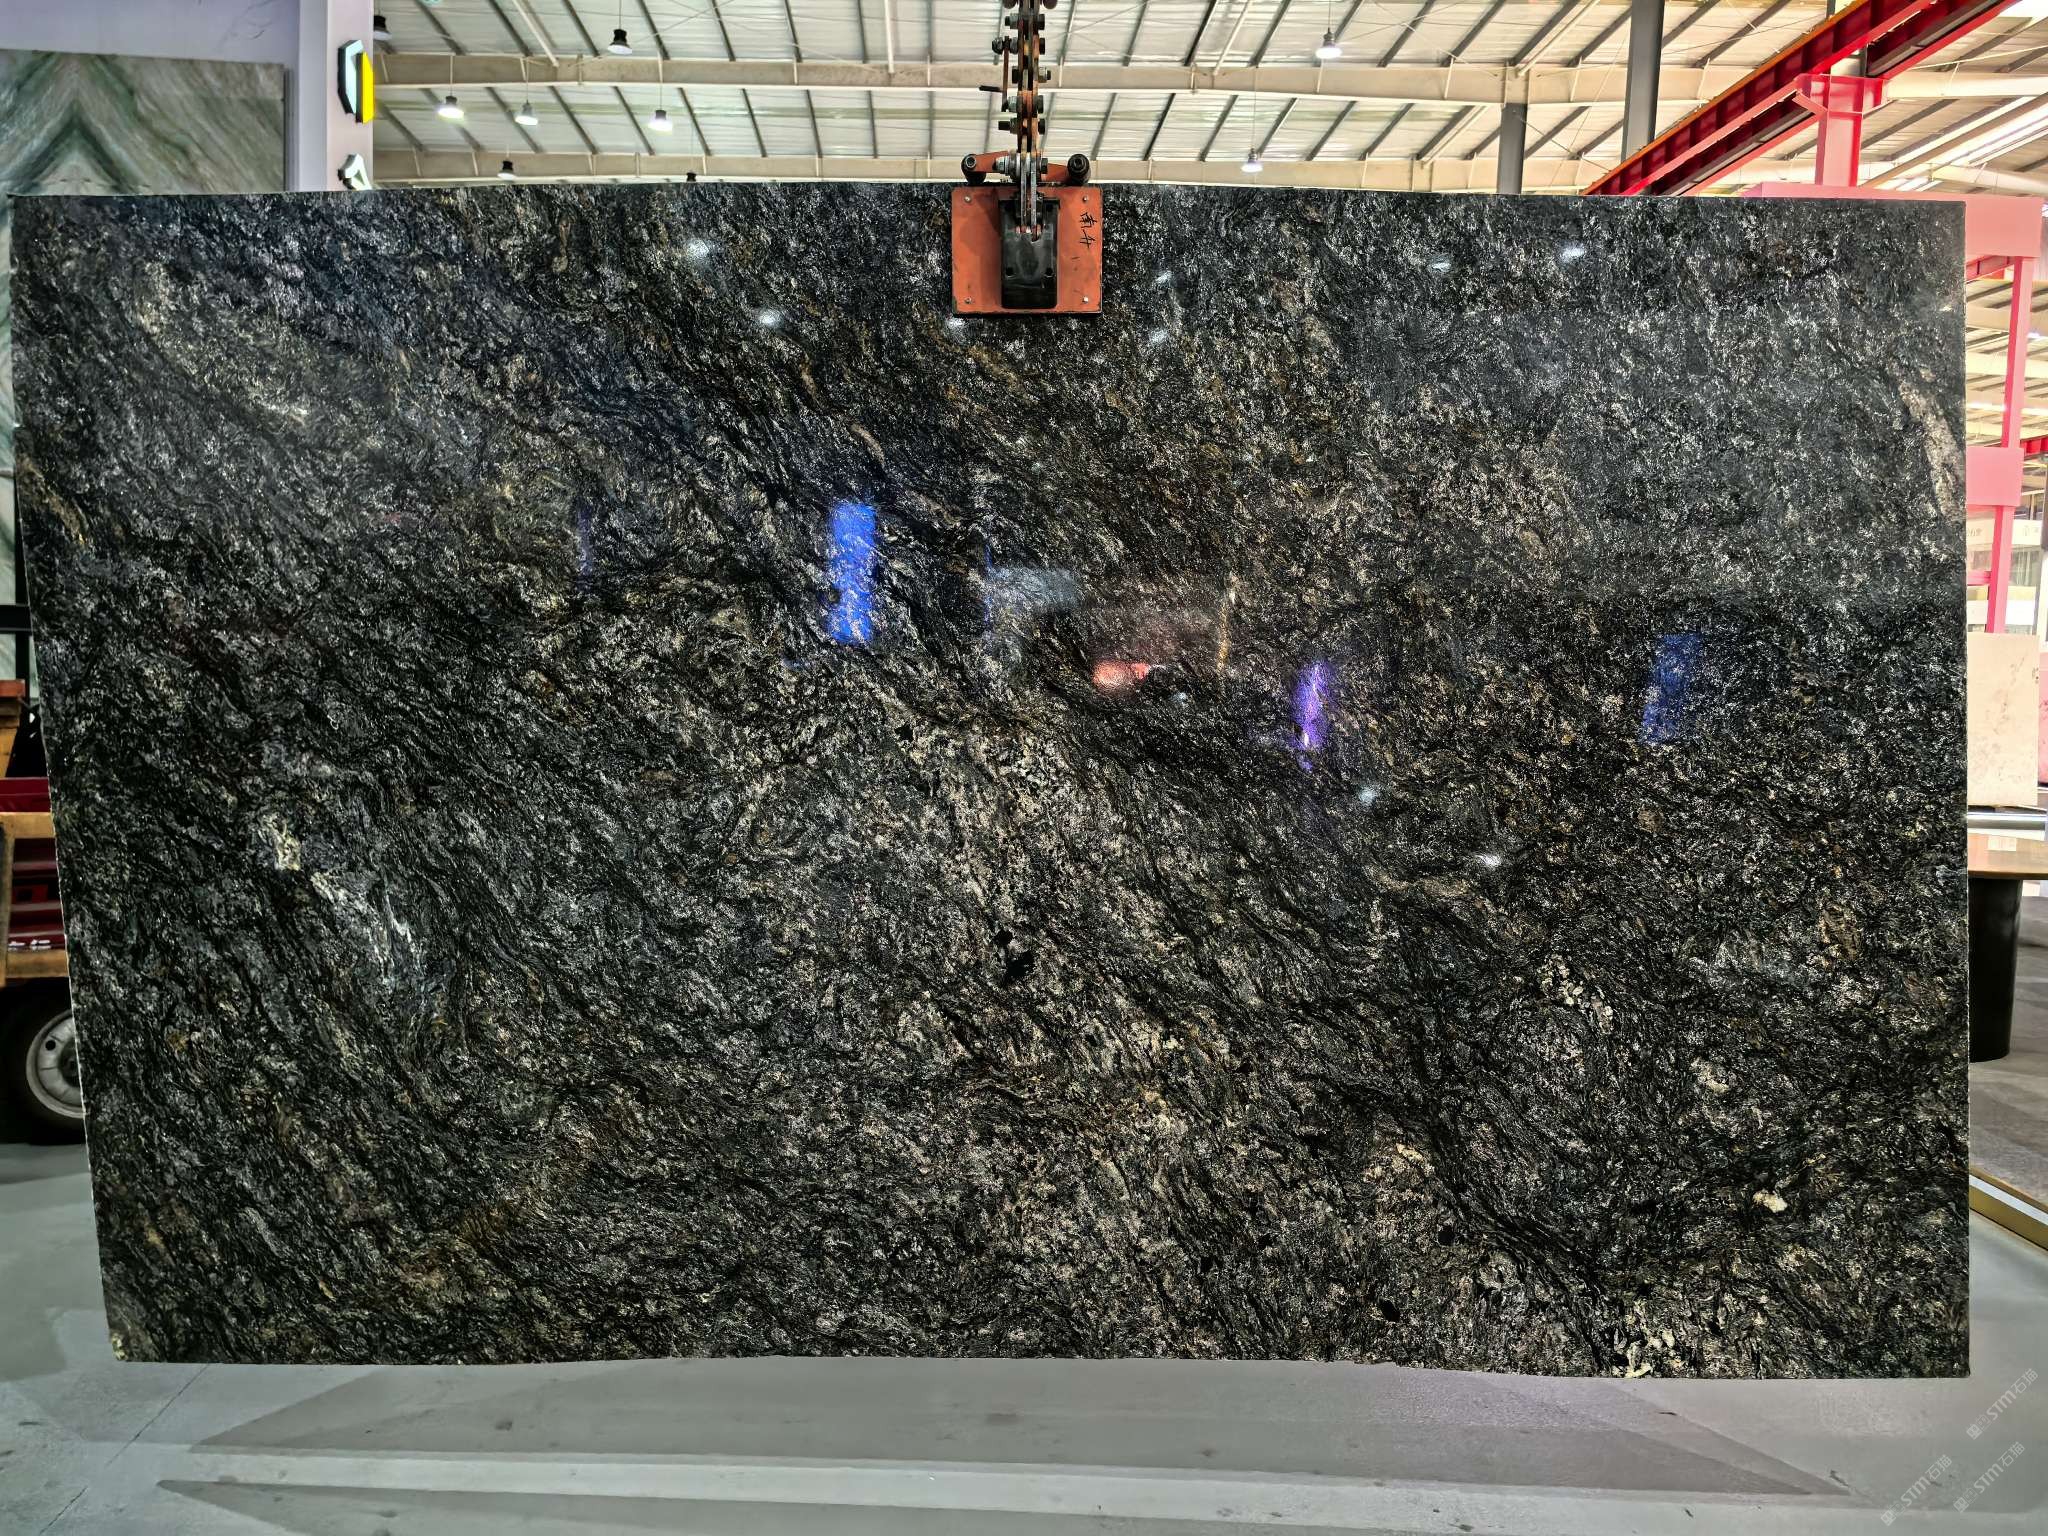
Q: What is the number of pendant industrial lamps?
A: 9